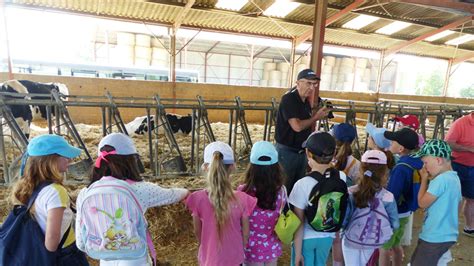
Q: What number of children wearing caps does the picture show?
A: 11